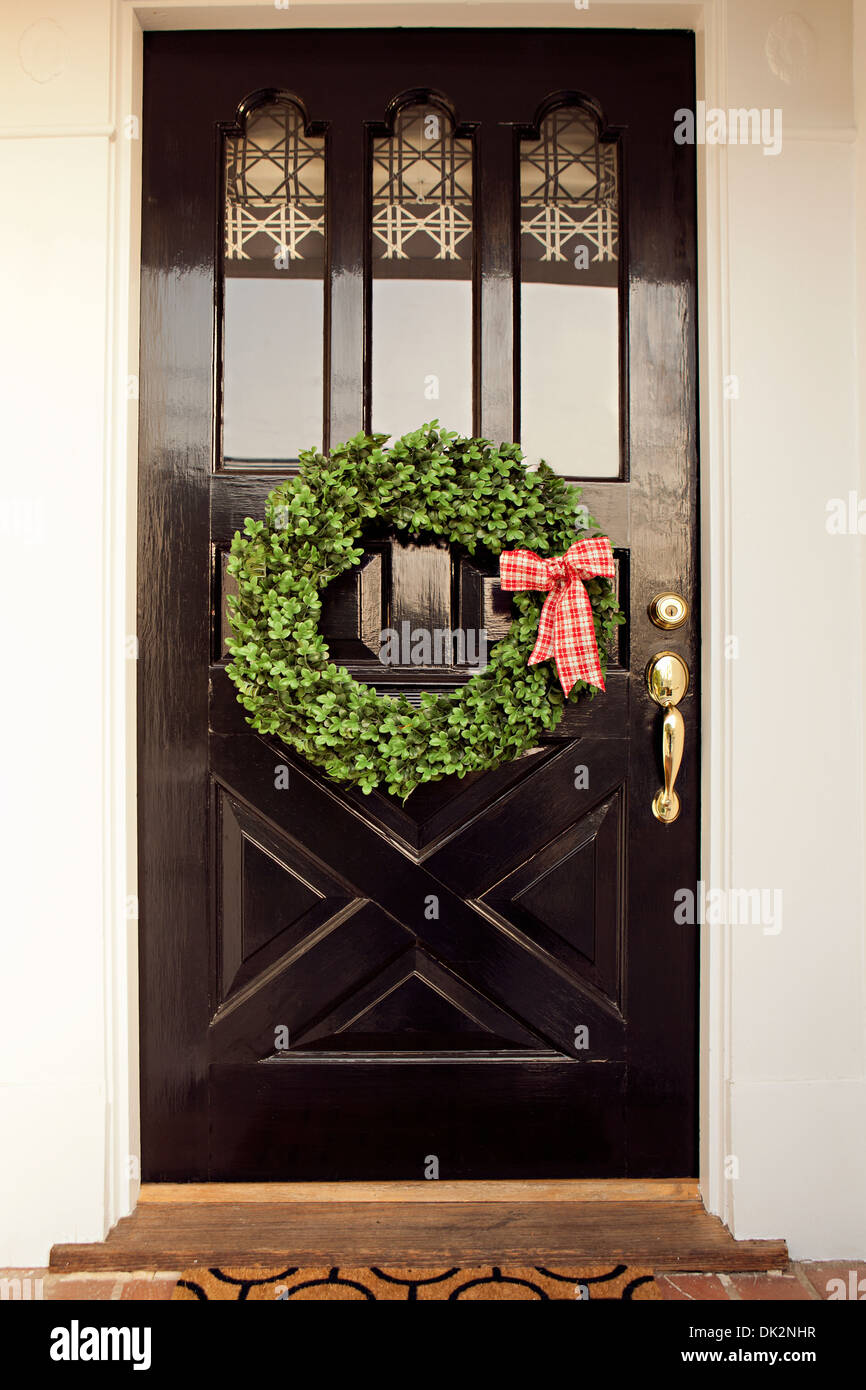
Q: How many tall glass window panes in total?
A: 3